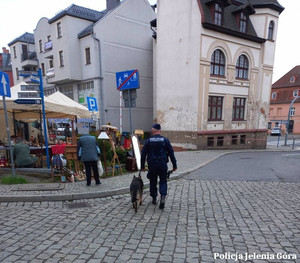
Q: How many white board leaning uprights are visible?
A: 1